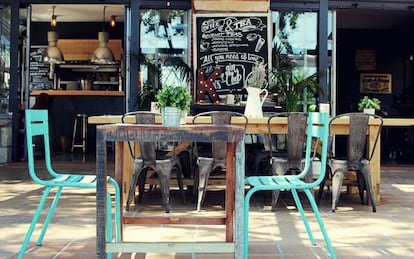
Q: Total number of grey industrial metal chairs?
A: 4